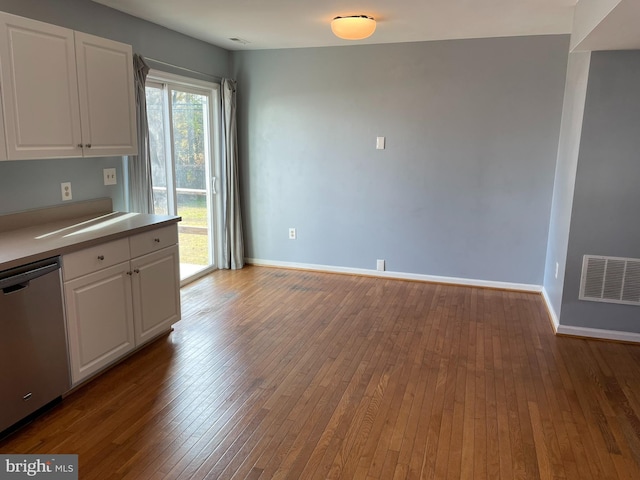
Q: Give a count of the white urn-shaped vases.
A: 0